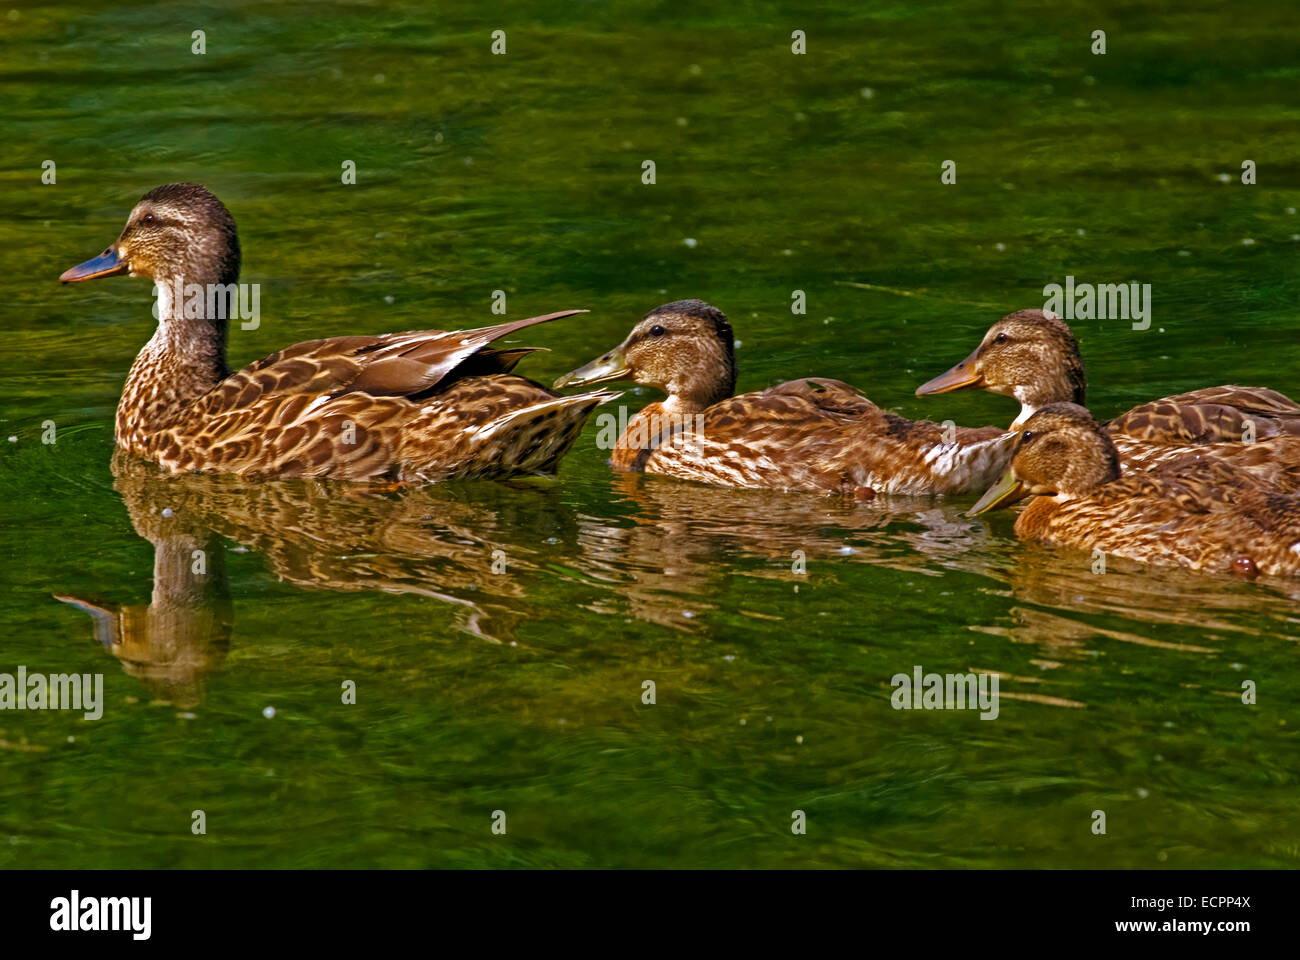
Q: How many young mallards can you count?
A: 3